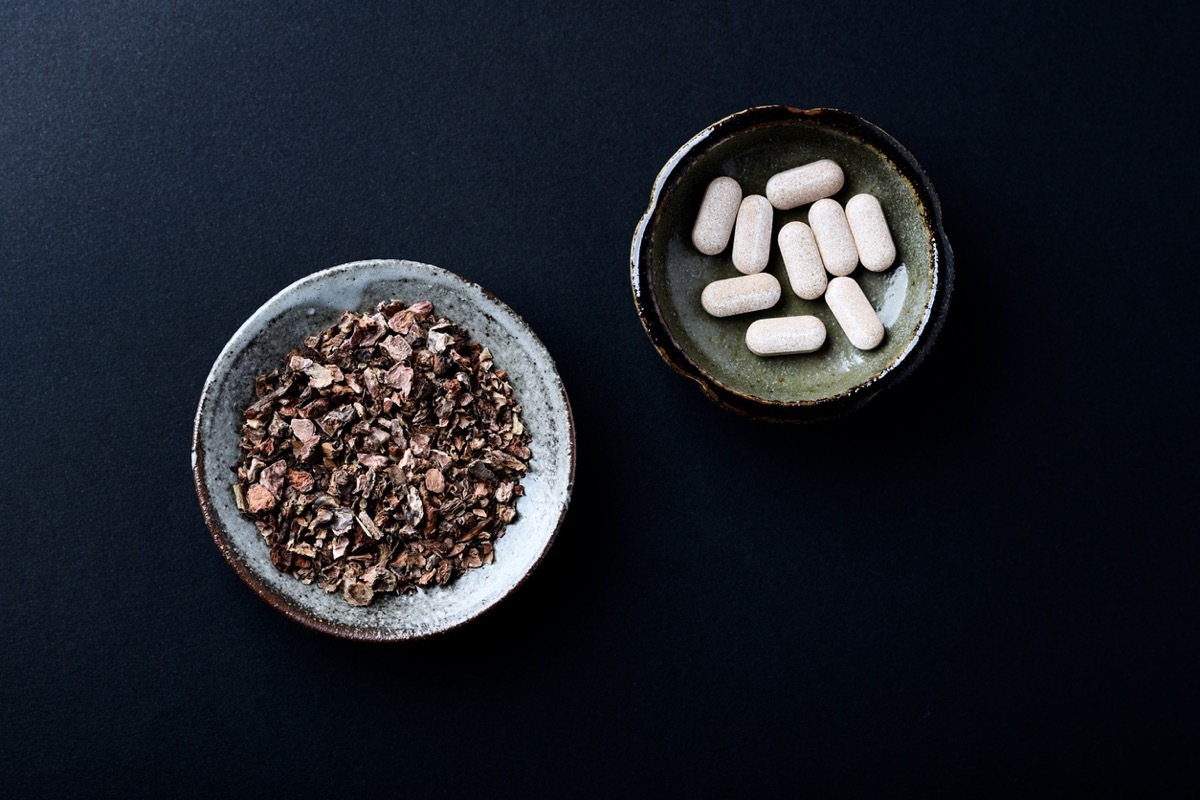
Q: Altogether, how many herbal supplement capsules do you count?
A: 9